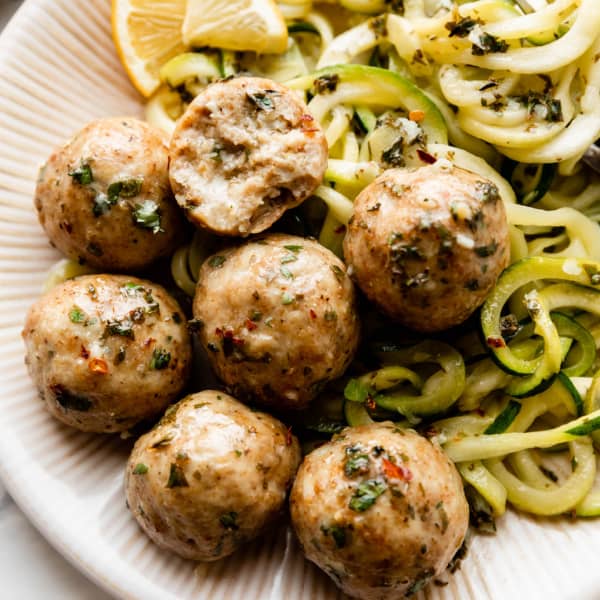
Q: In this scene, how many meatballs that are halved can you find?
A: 1